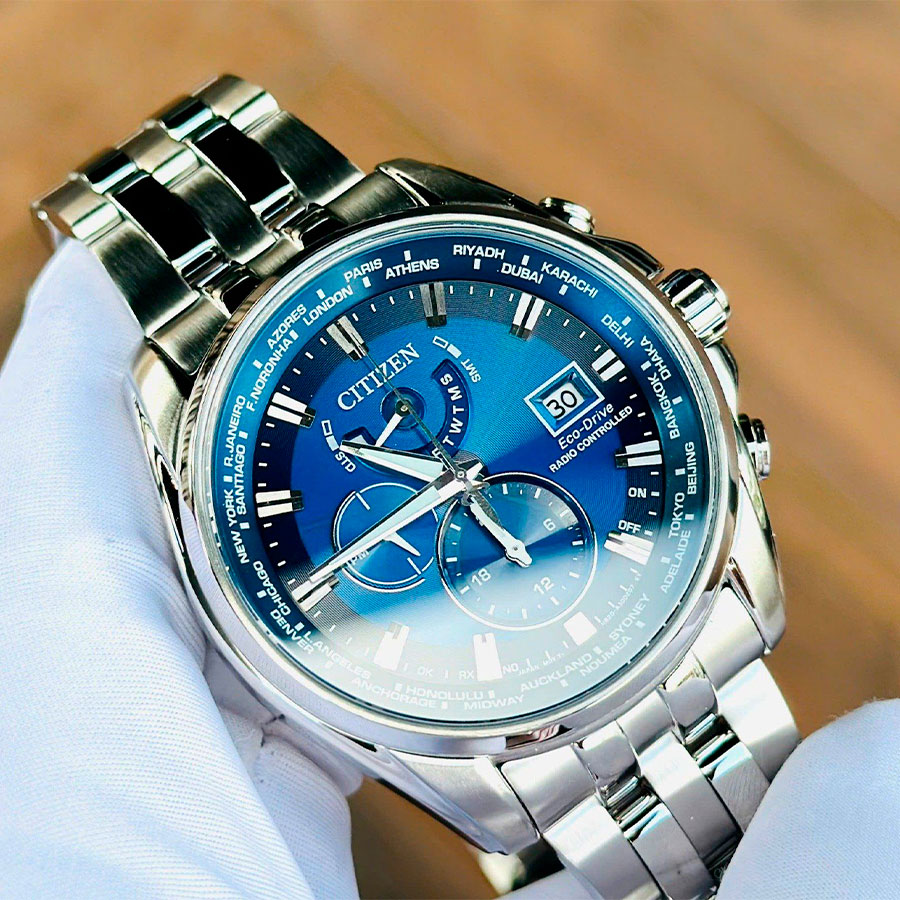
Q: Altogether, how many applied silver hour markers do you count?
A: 12